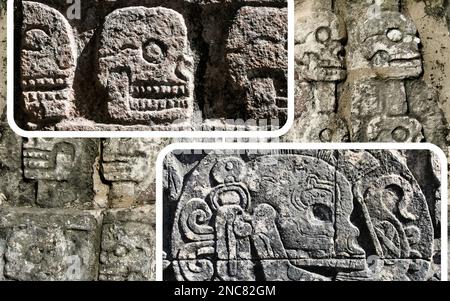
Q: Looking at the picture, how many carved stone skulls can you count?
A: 12